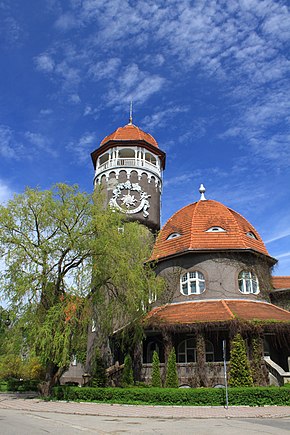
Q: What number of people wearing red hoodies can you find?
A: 0